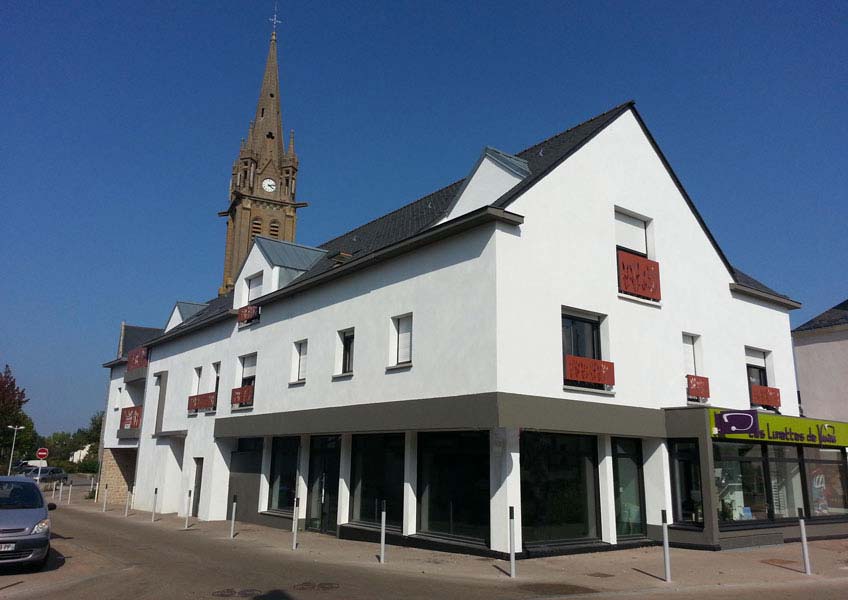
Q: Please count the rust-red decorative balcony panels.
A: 9